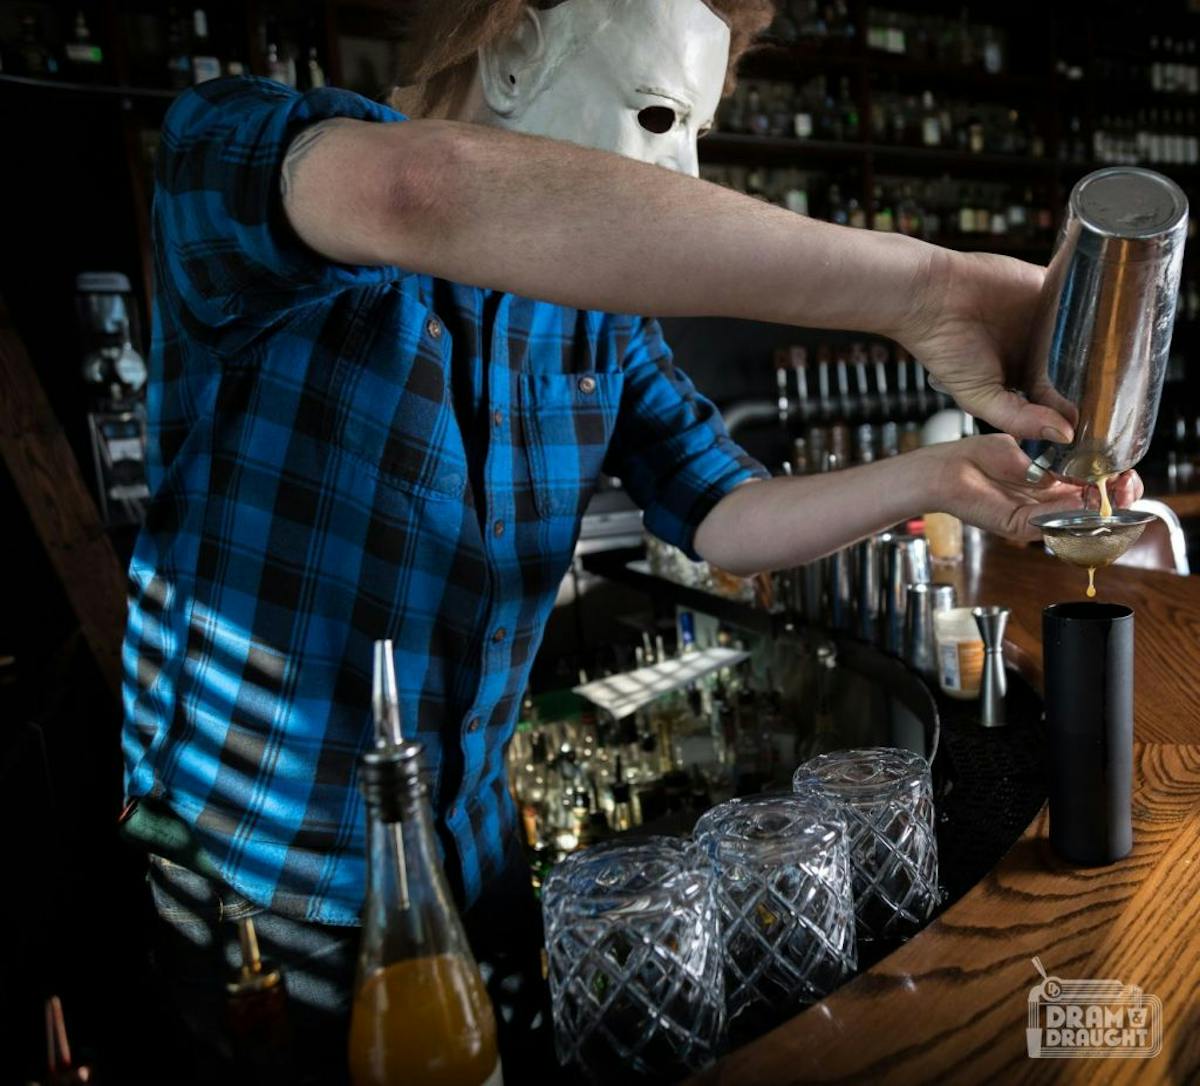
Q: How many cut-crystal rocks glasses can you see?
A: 3